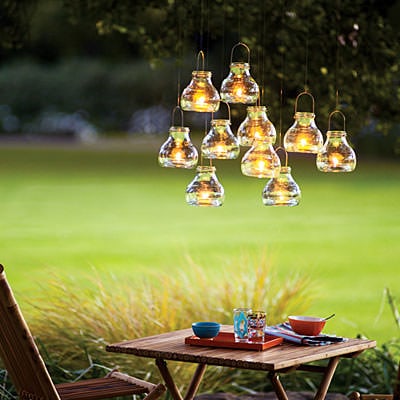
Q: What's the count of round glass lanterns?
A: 10